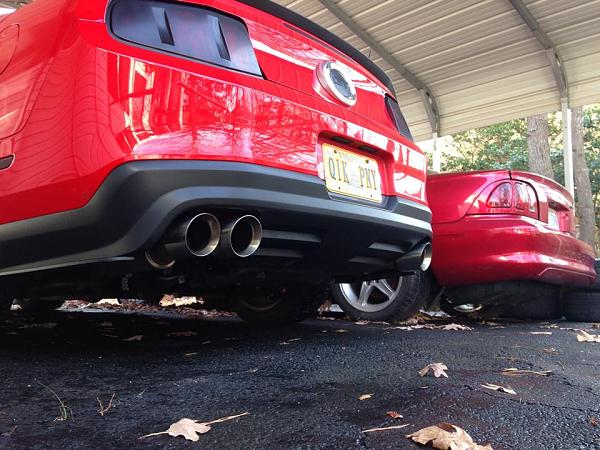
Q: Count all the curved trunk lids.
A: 2